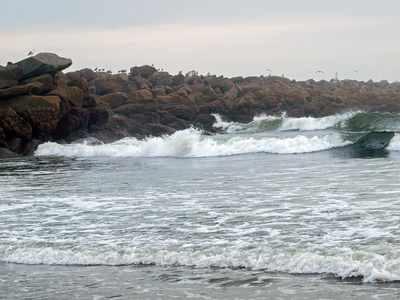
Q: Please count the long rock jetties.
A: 1